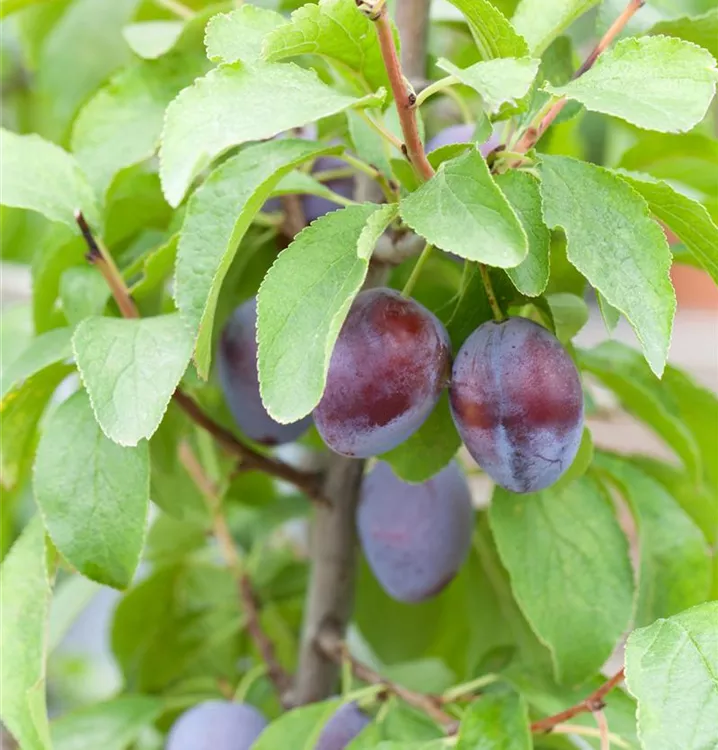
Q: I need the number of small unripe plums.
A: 0